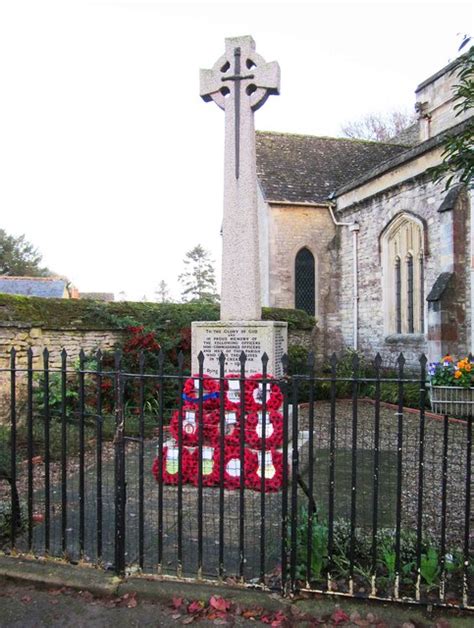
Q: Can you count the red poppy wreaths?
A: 10